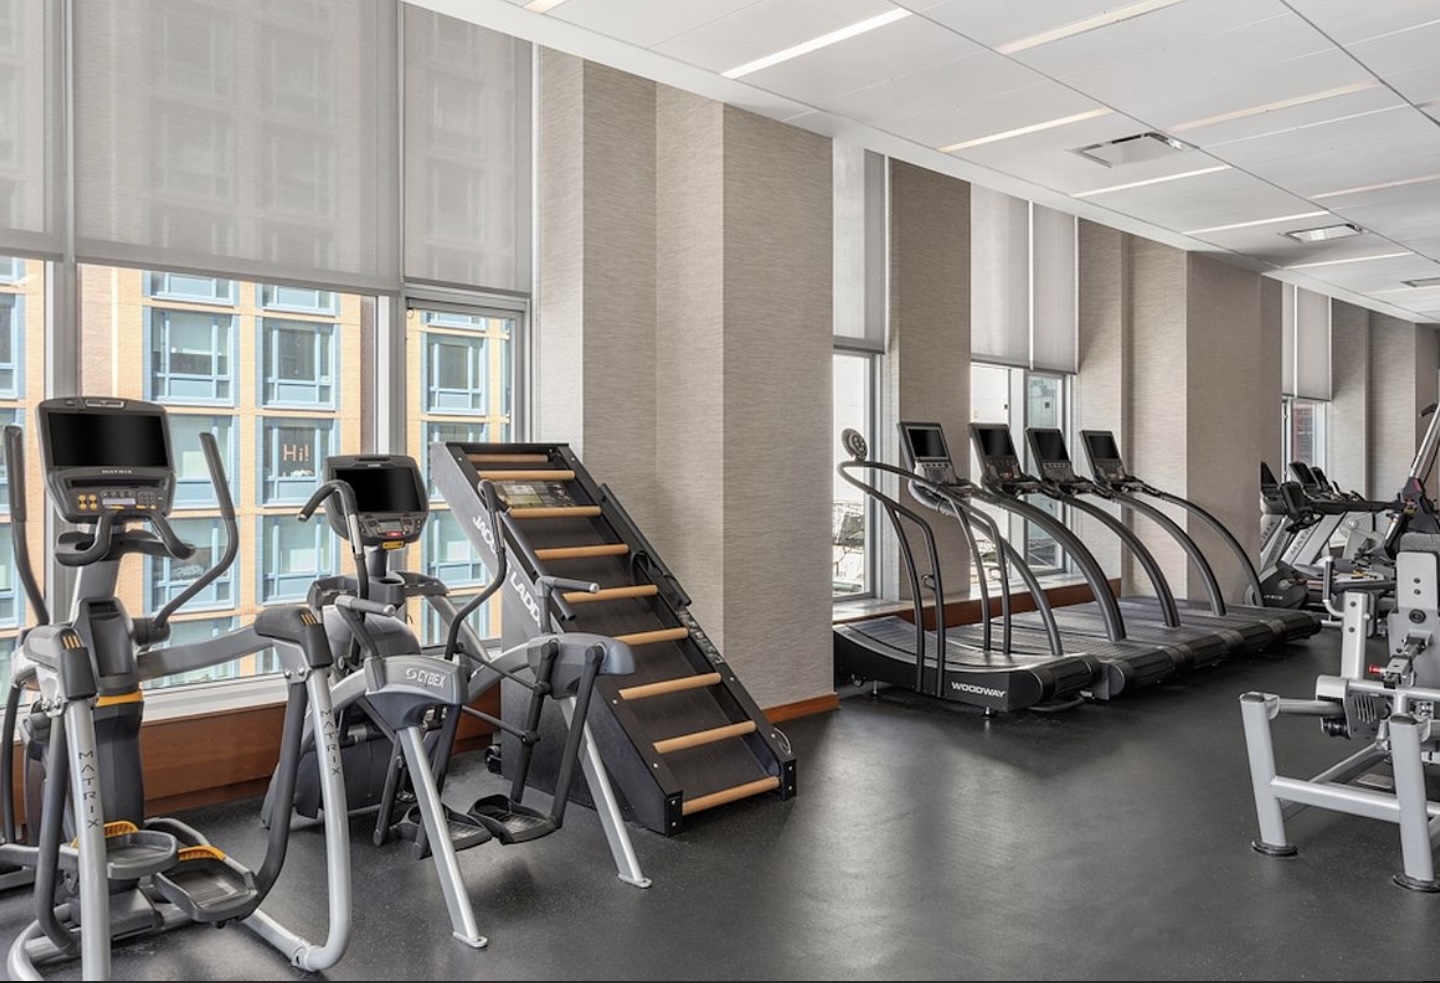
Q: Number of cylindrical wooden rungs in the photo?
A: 9